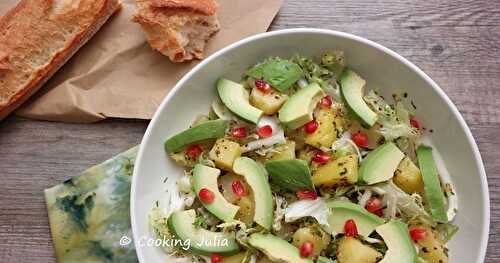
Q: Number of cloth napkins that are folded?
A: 1